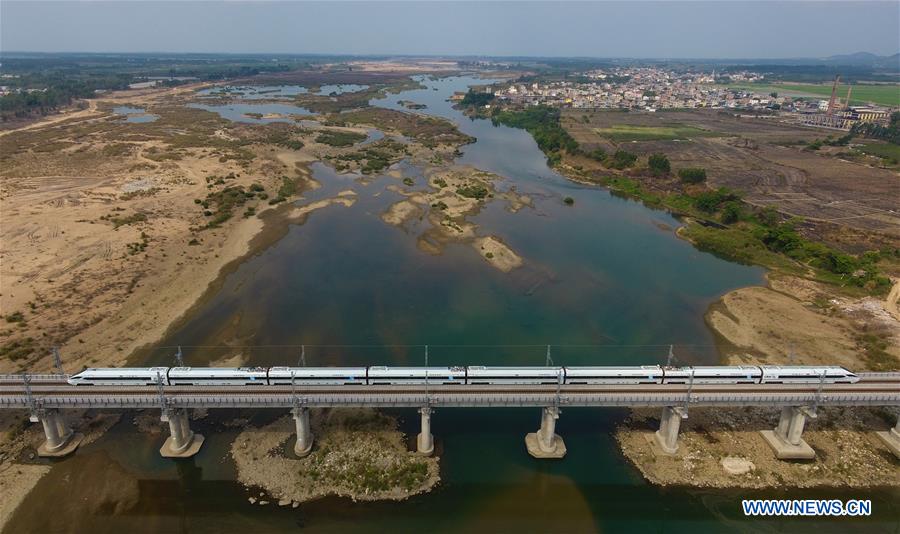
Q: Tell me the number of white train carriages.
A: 8